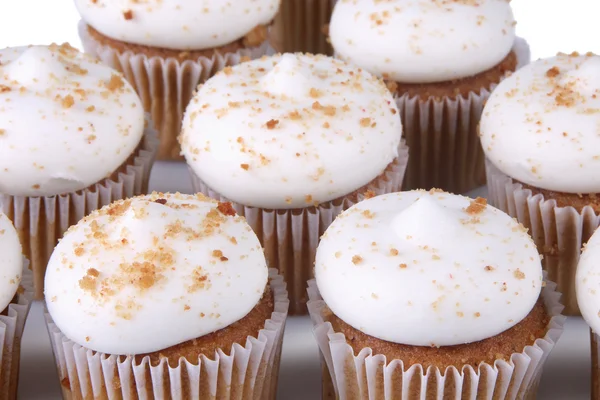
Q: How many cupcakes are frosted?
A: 9